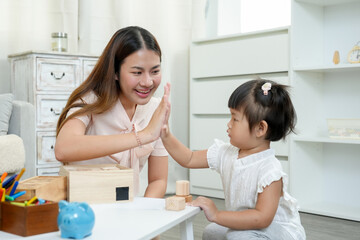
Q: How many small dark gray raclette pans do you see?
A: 0